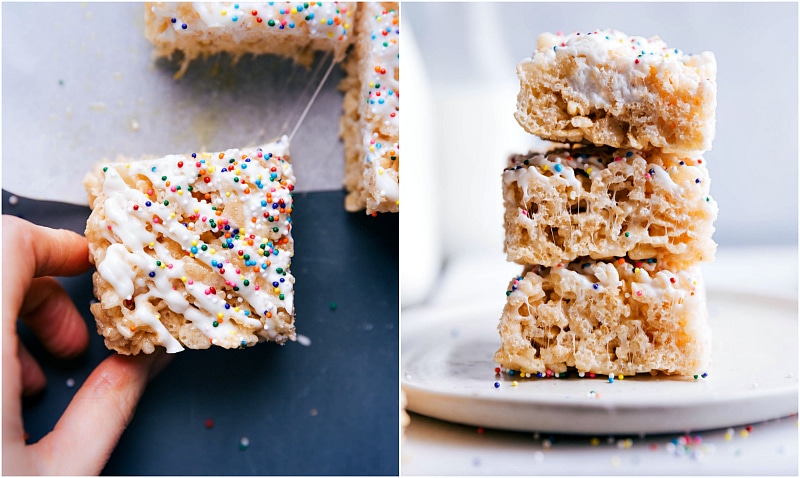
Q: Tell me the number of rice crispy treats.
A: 6